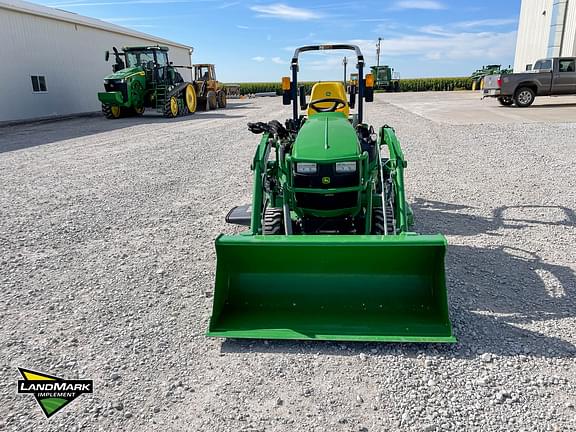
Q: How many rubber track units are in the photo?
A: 2